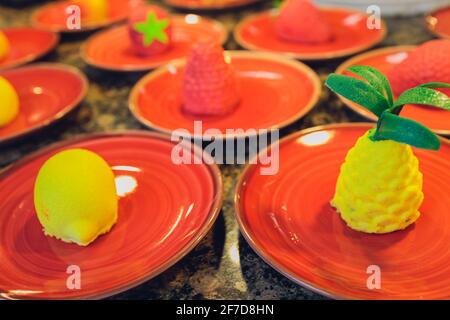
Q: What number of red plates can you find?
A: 11